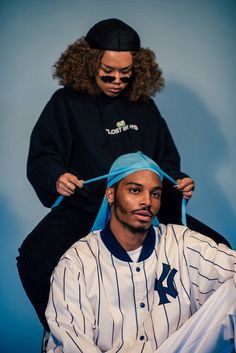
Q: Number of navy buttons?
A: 3